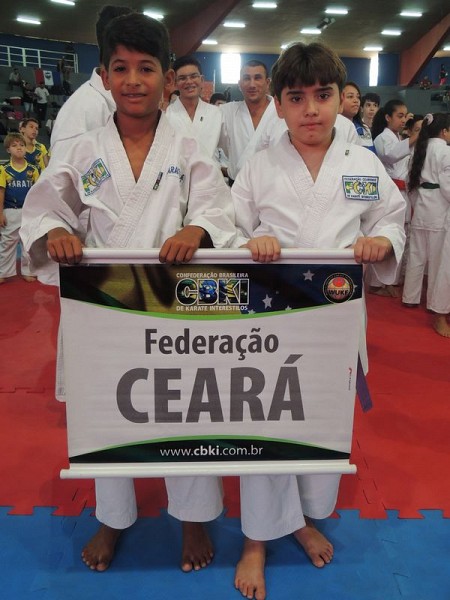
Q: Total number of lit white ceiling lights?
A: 13